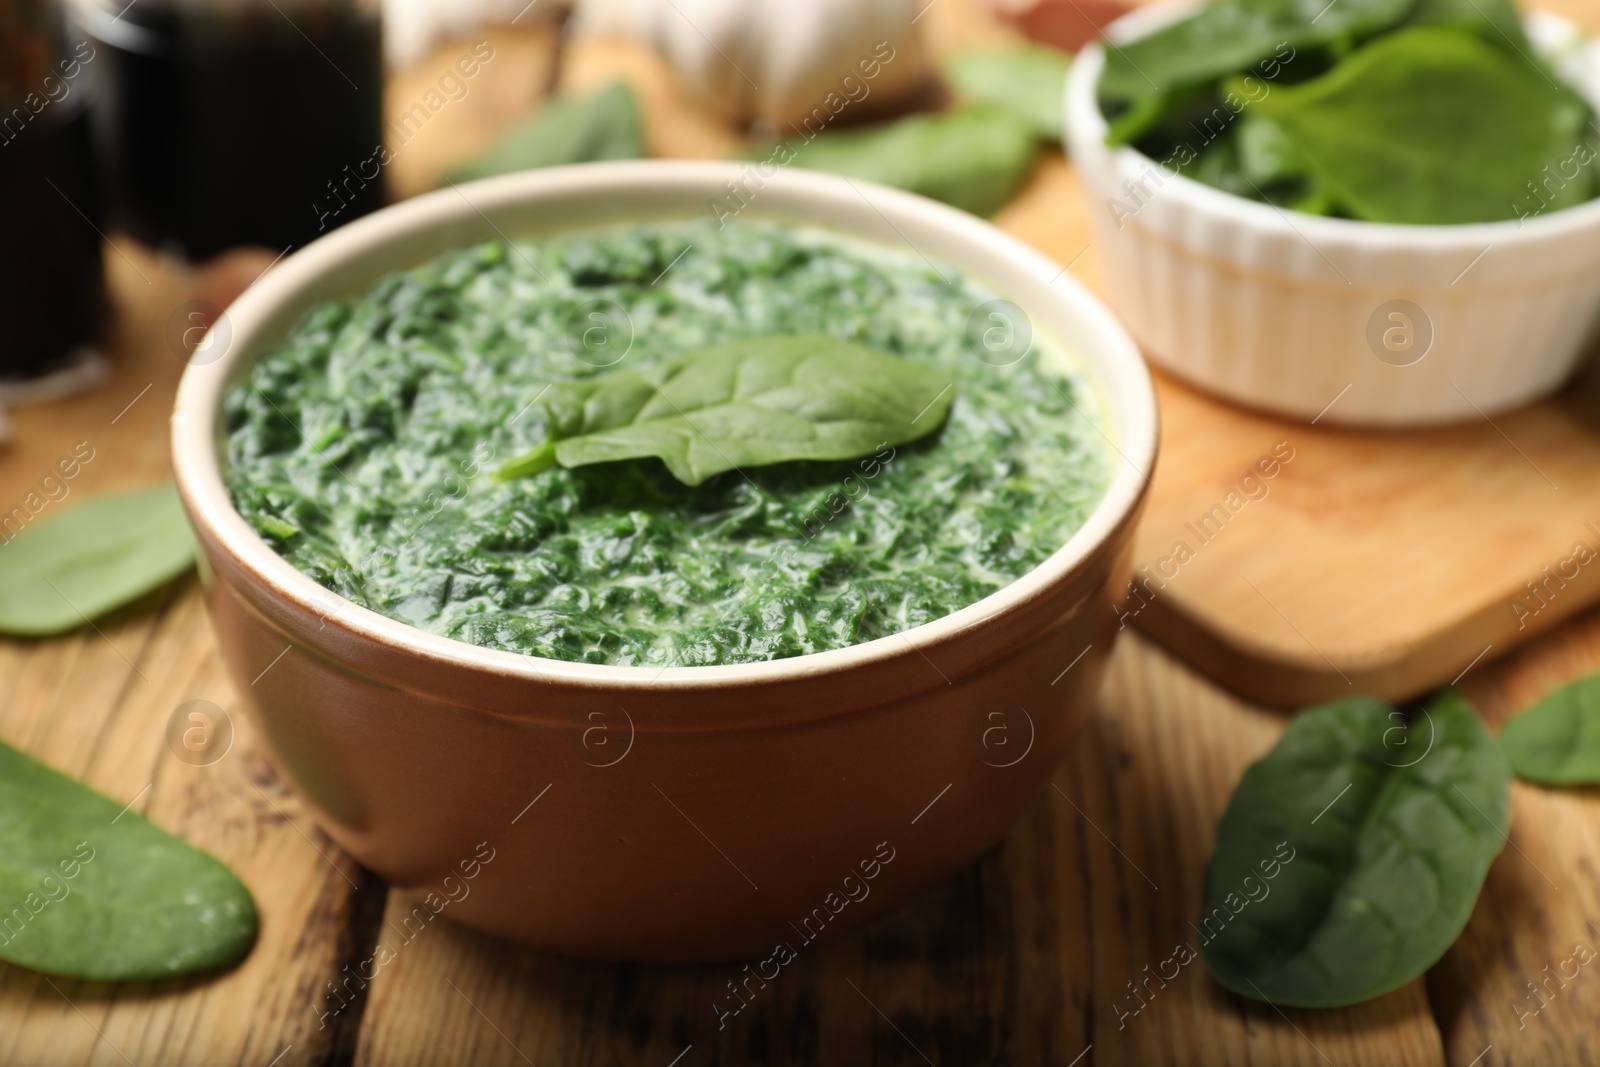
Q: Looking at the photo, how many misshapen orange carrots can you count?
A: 0